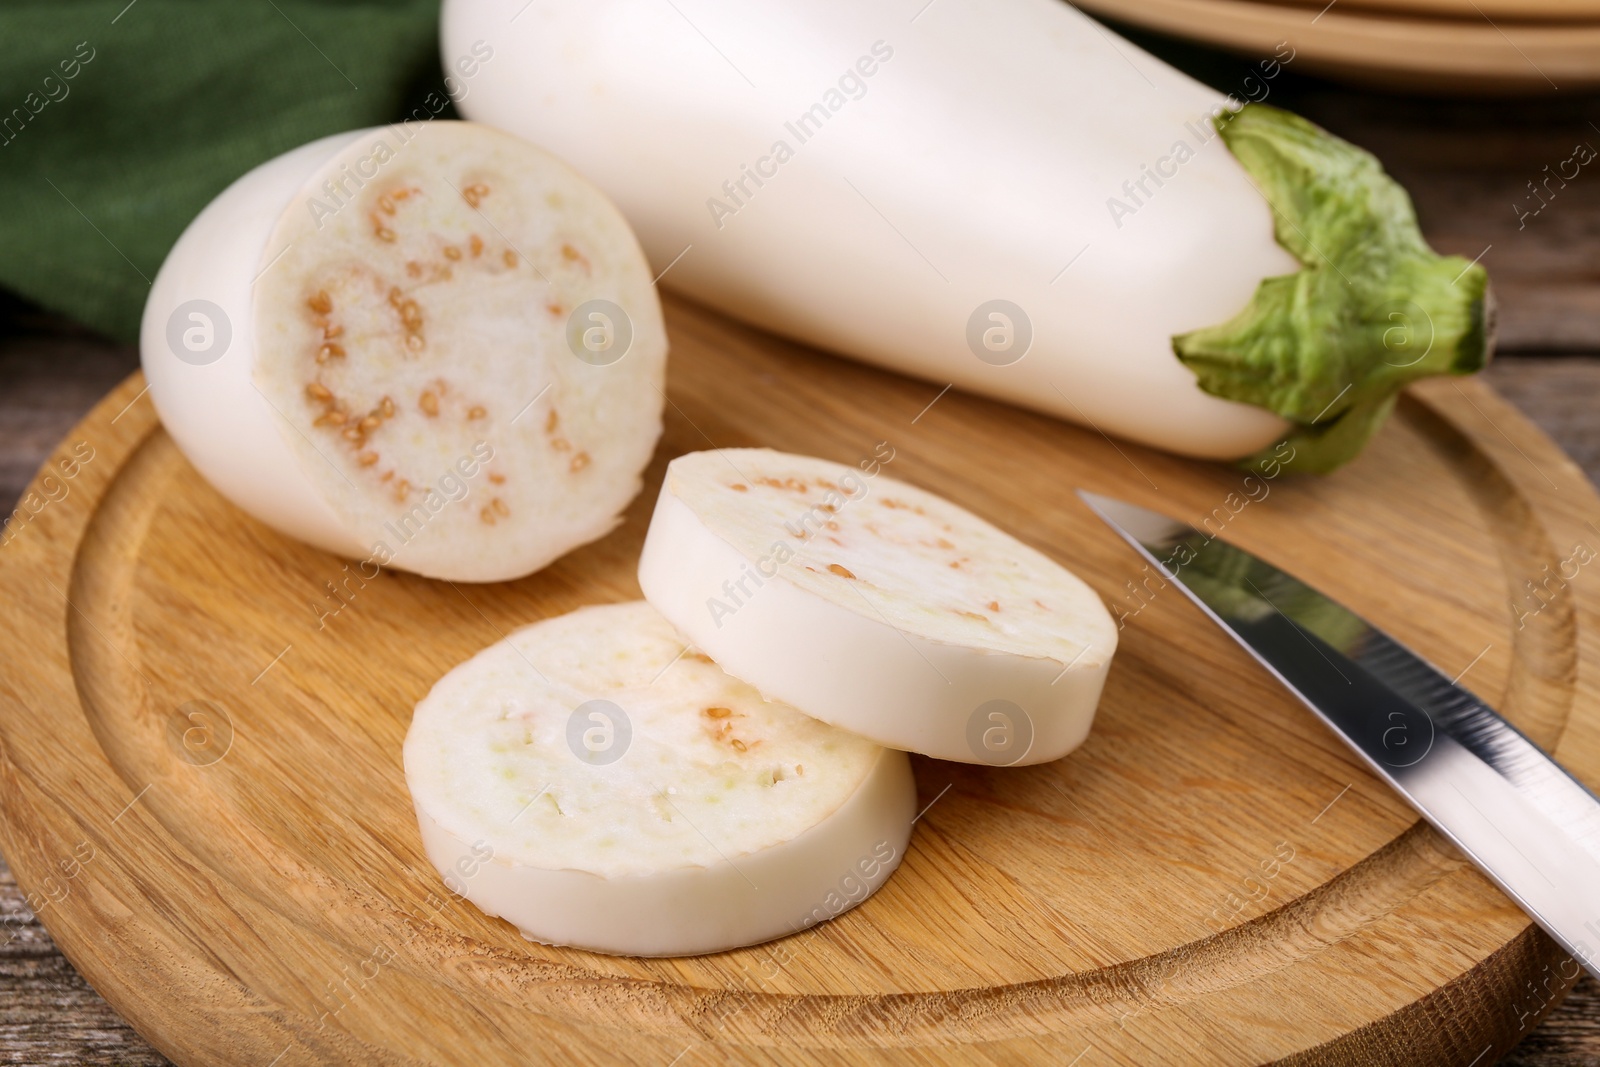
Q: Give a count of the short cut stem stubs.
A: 1